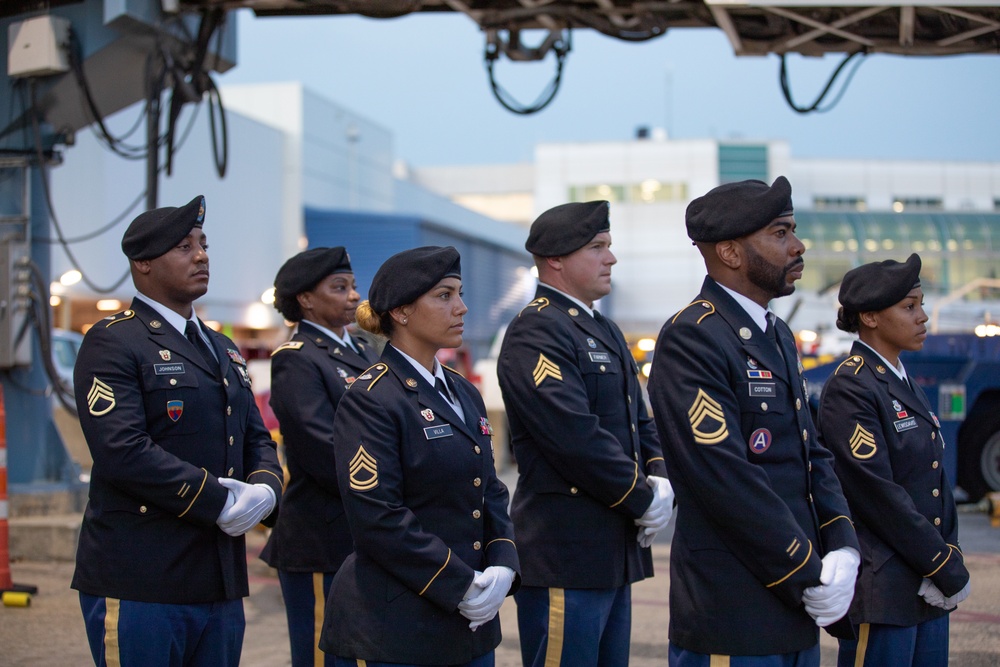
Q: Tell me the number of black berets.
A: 6